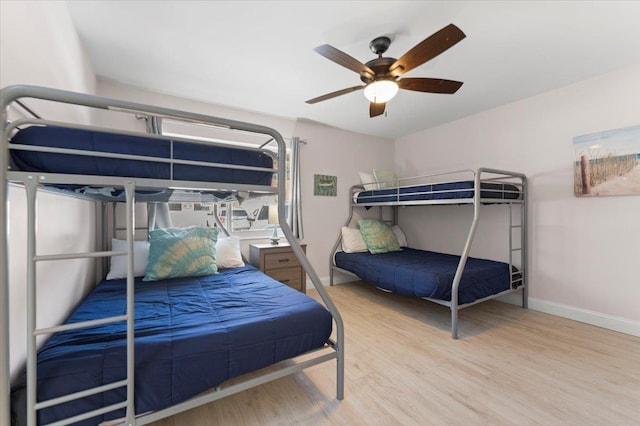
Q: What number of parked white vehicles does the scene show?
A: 2